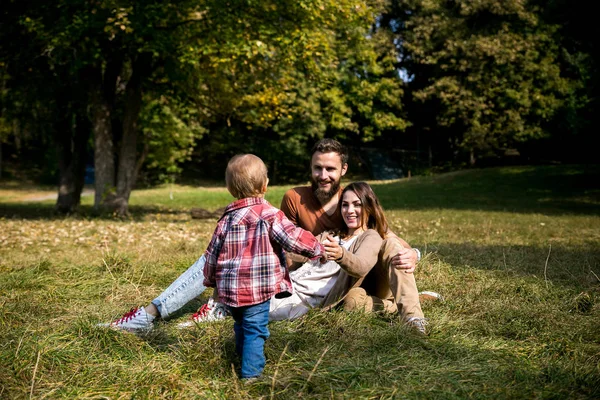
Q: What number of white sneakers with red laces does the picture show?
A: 2